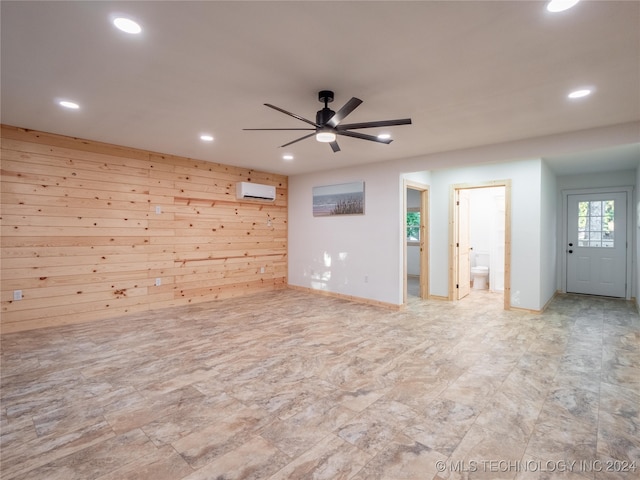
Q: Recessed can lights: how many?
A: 7